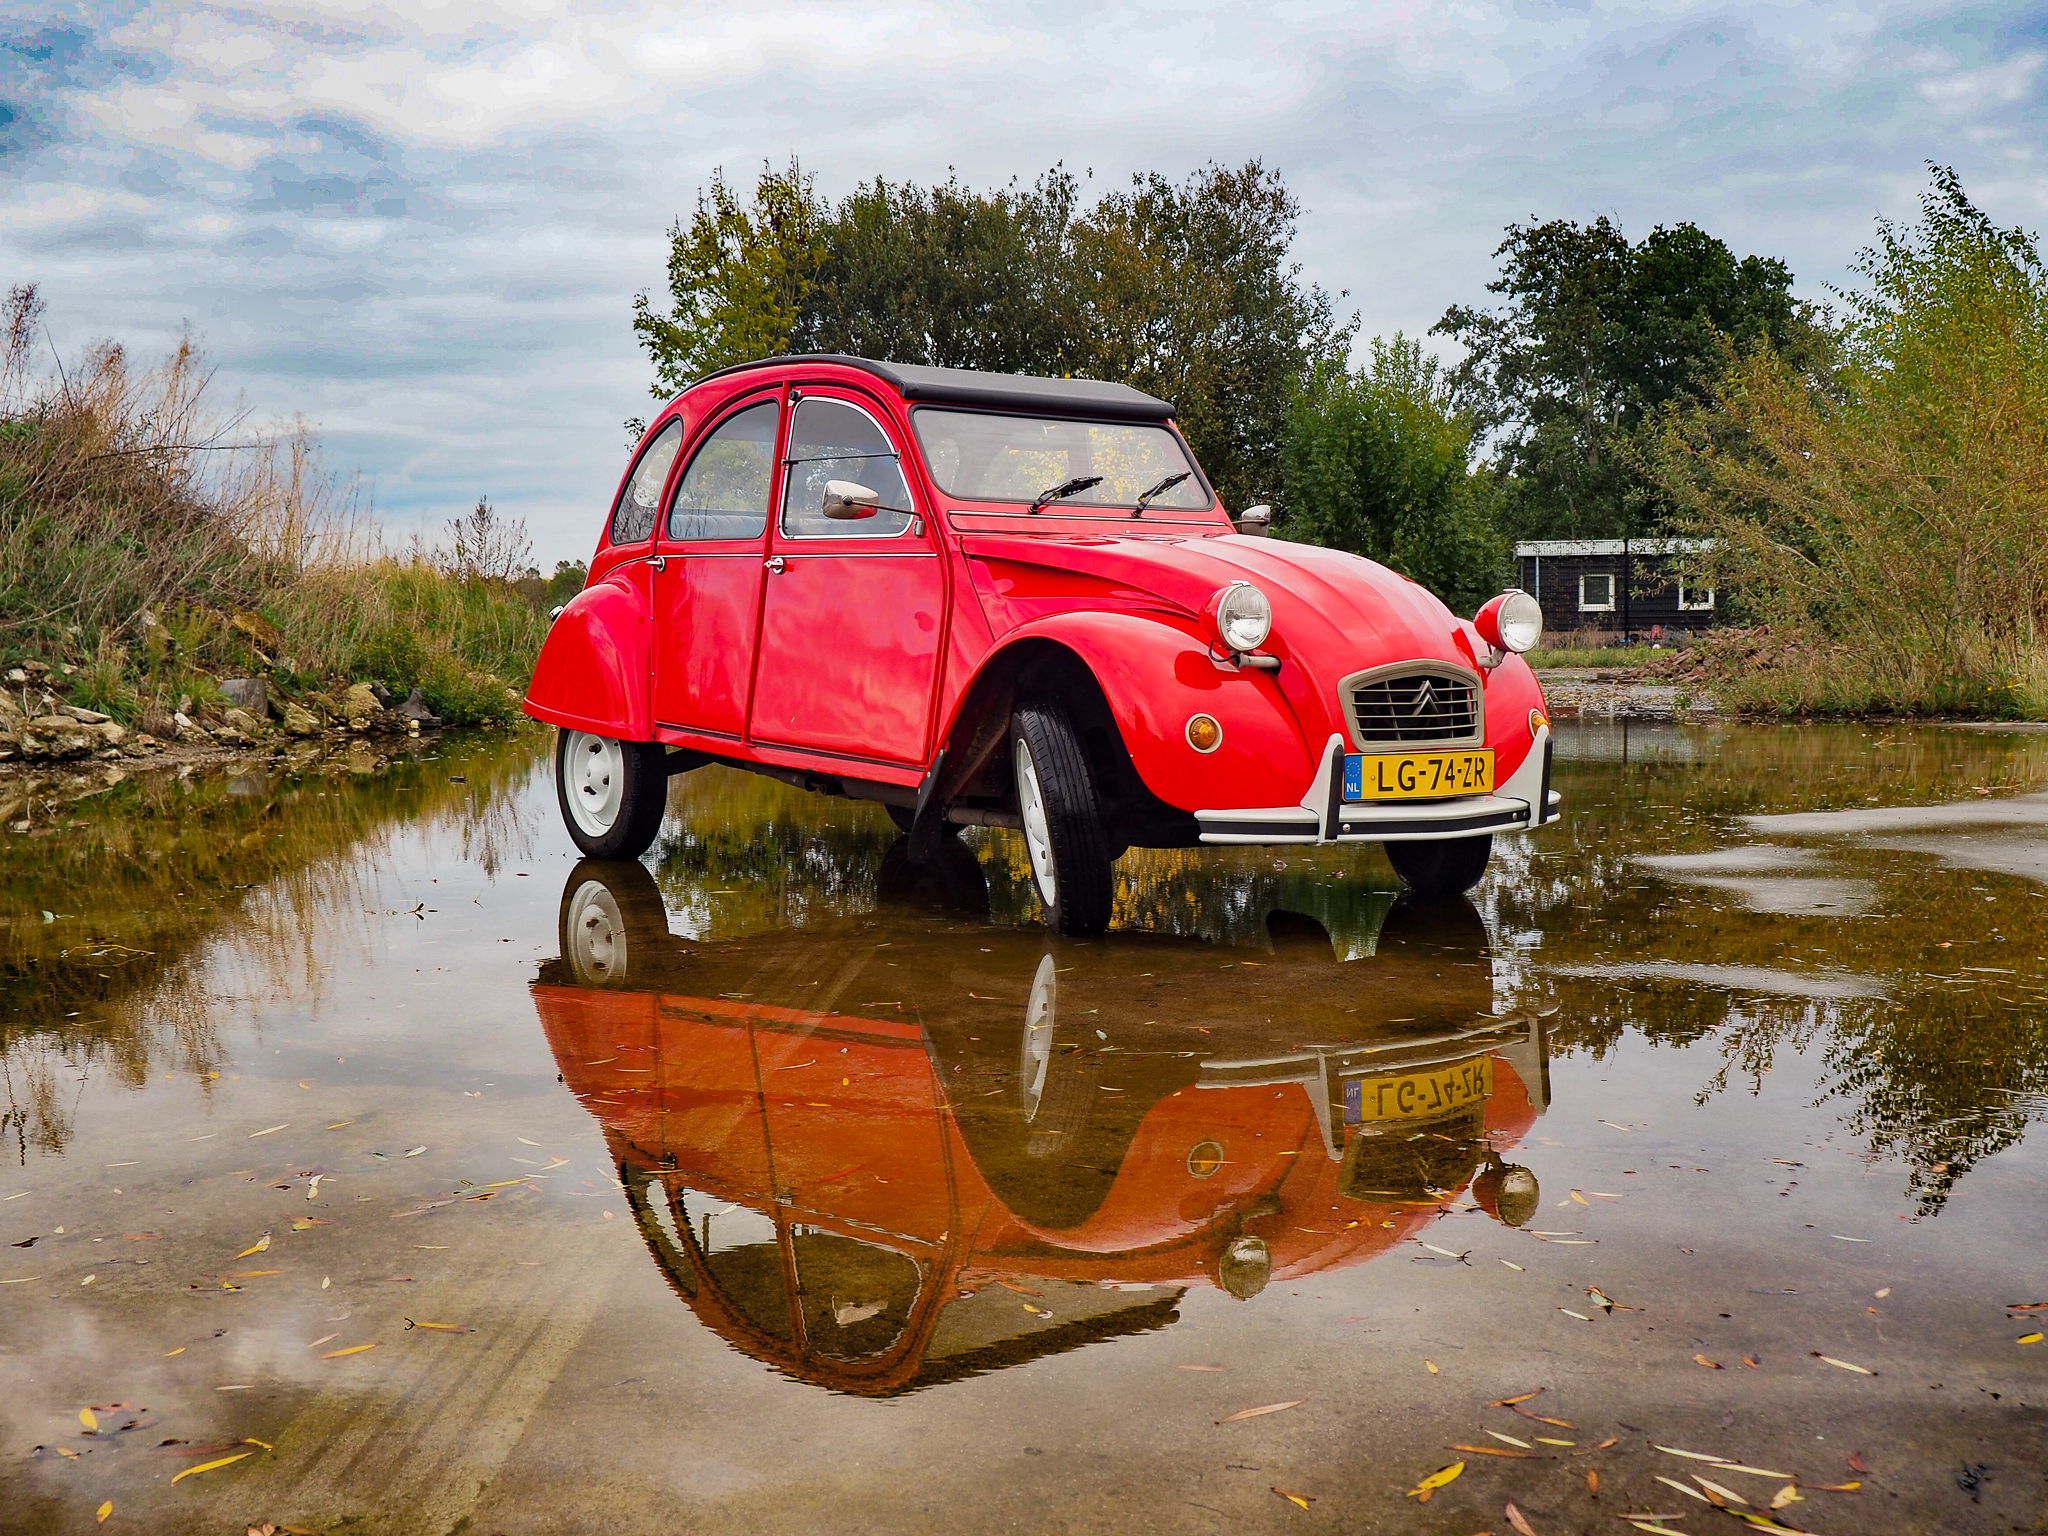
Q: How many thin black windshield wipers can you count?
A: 2